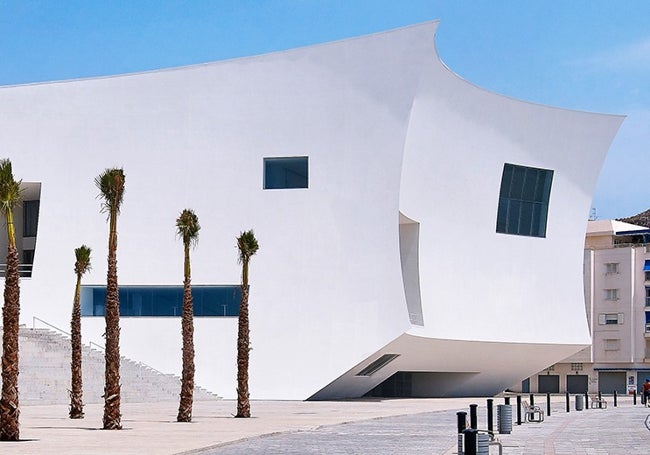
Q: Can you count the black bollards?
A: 13